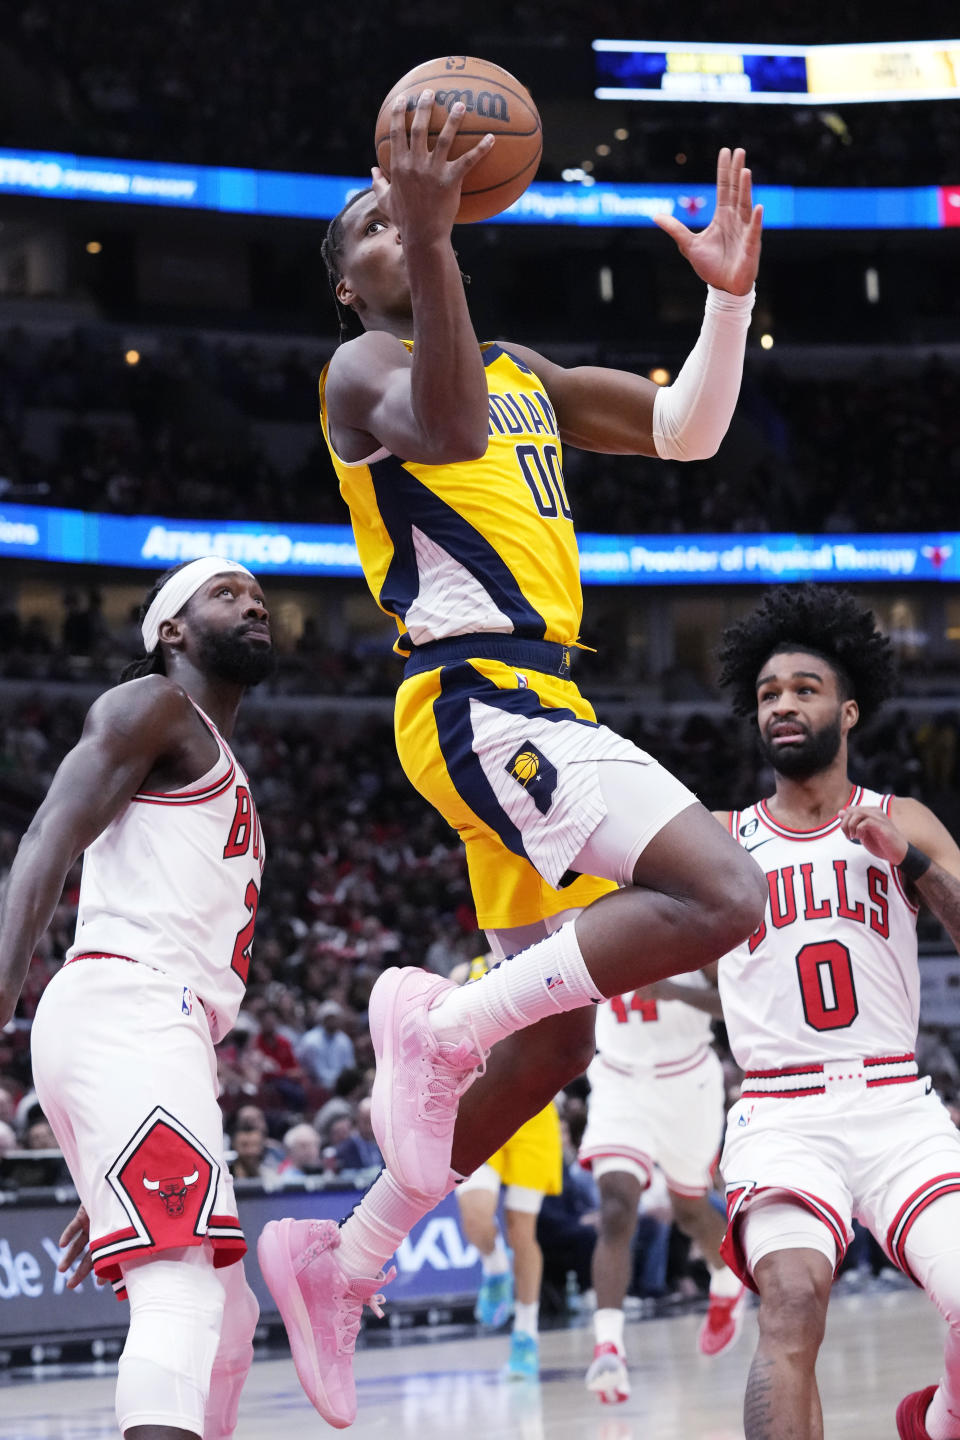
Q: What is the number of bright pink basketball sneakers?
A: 2